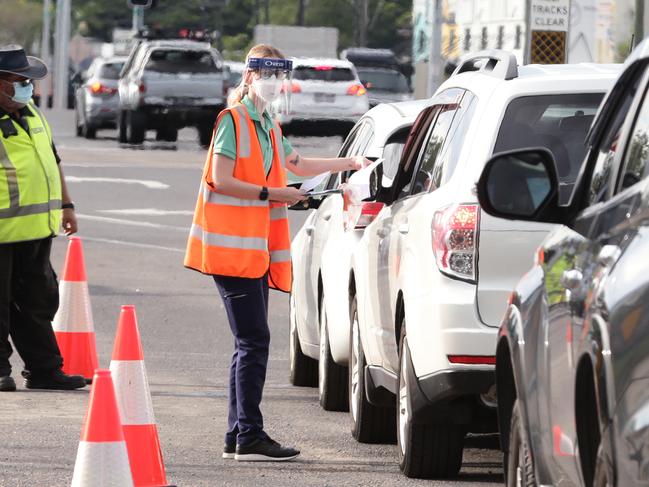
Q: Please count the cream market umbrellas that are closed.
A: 0